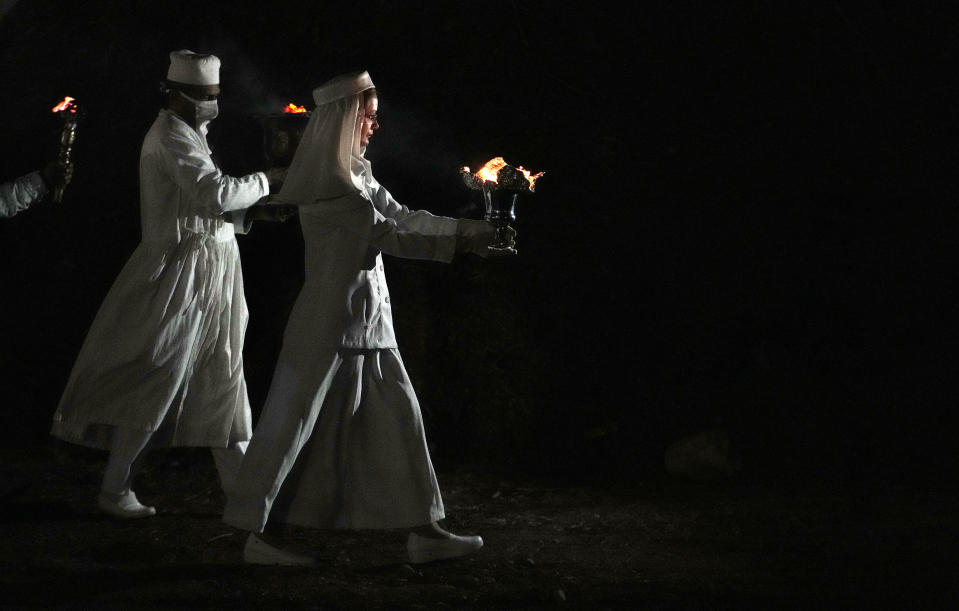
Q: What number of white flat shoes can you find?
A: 3